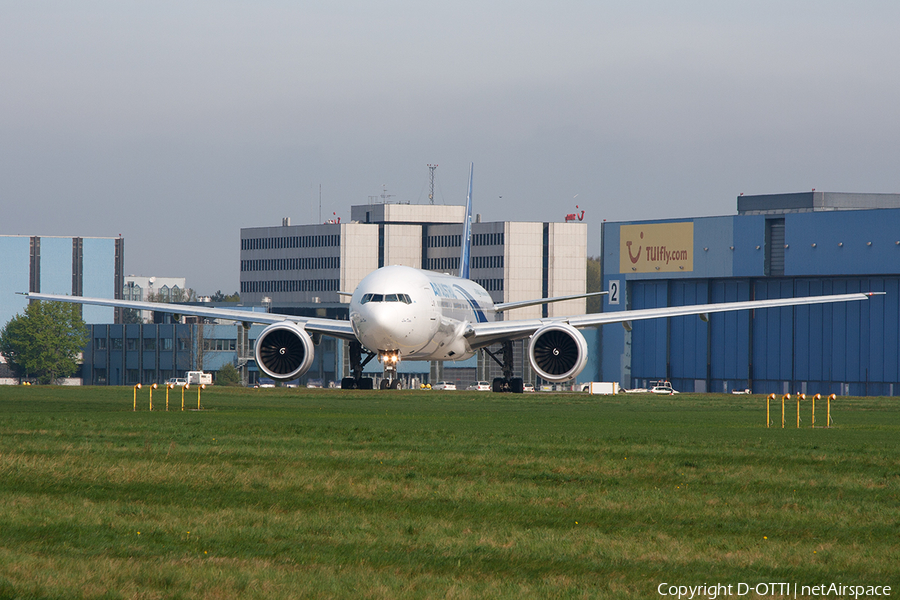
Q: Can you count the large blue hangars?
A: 1